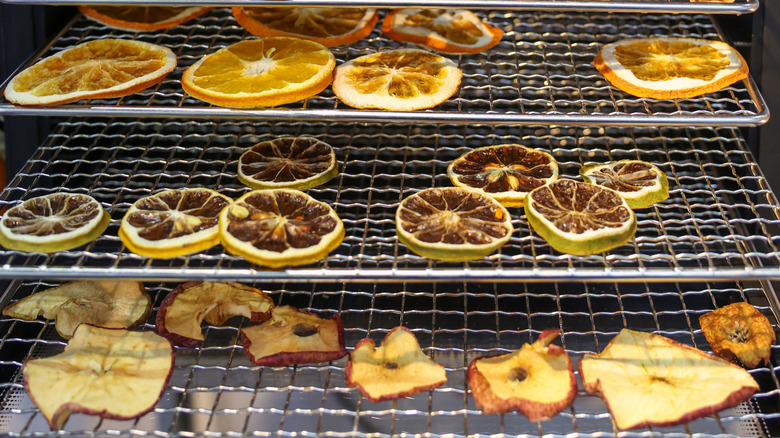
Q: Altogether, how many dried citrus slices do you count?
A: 15